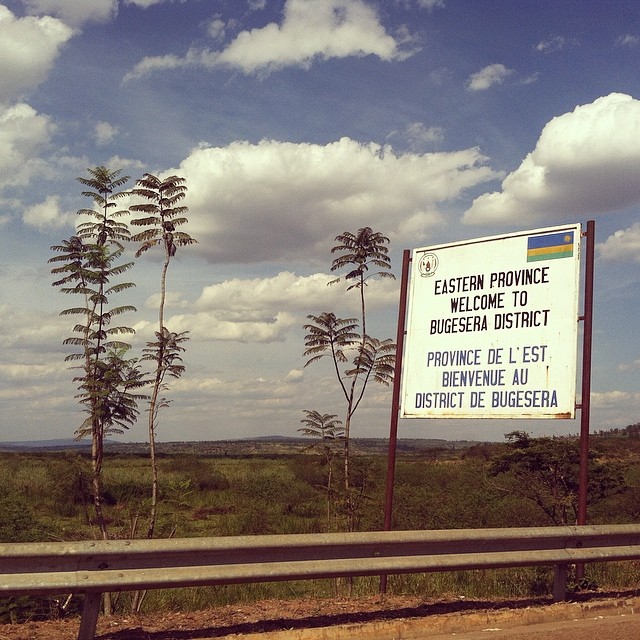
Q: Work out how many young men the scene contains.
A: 0